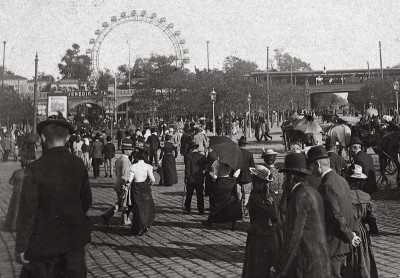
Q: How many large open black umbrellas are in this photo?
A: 1